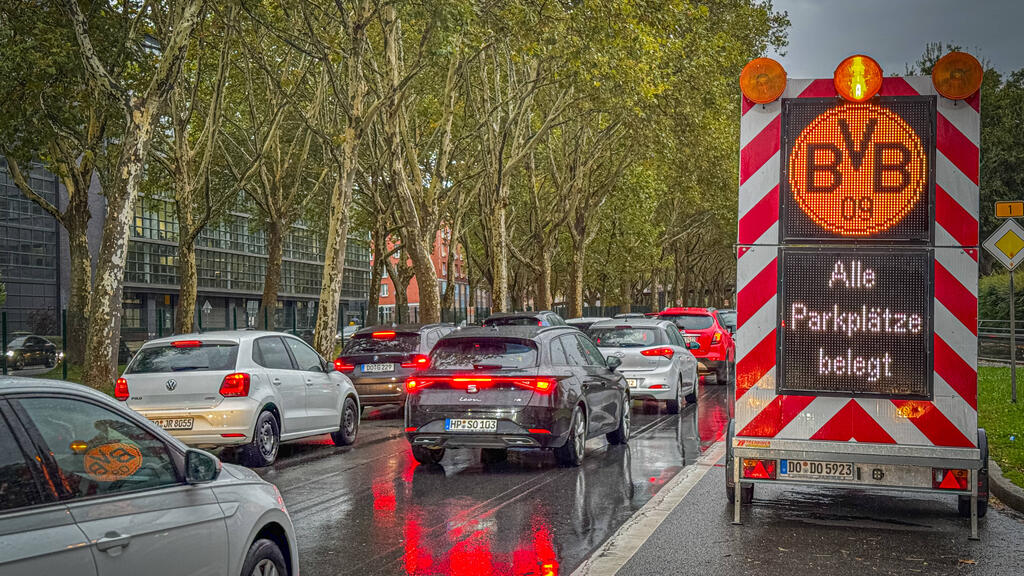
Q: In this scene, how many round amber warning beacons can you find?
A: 3